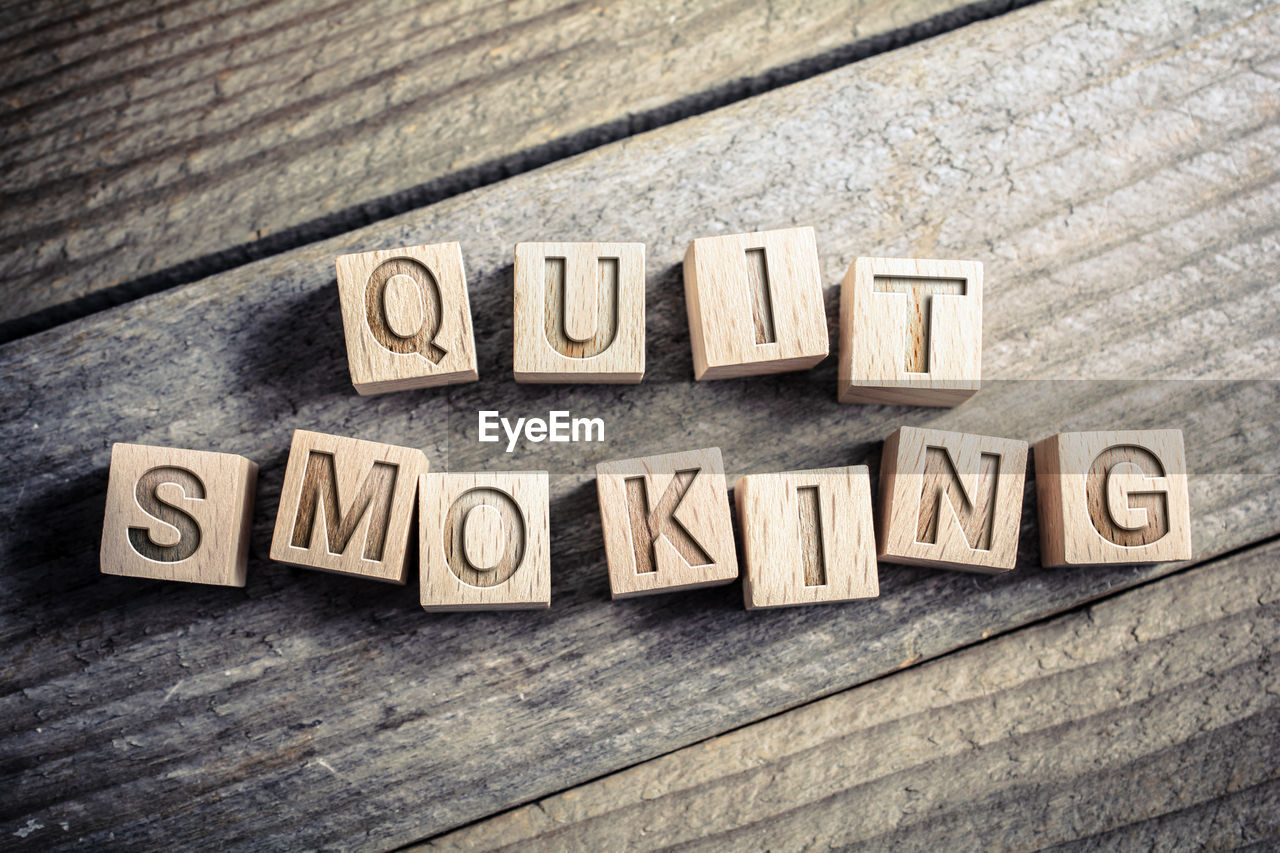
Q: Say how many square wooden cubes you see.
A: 11